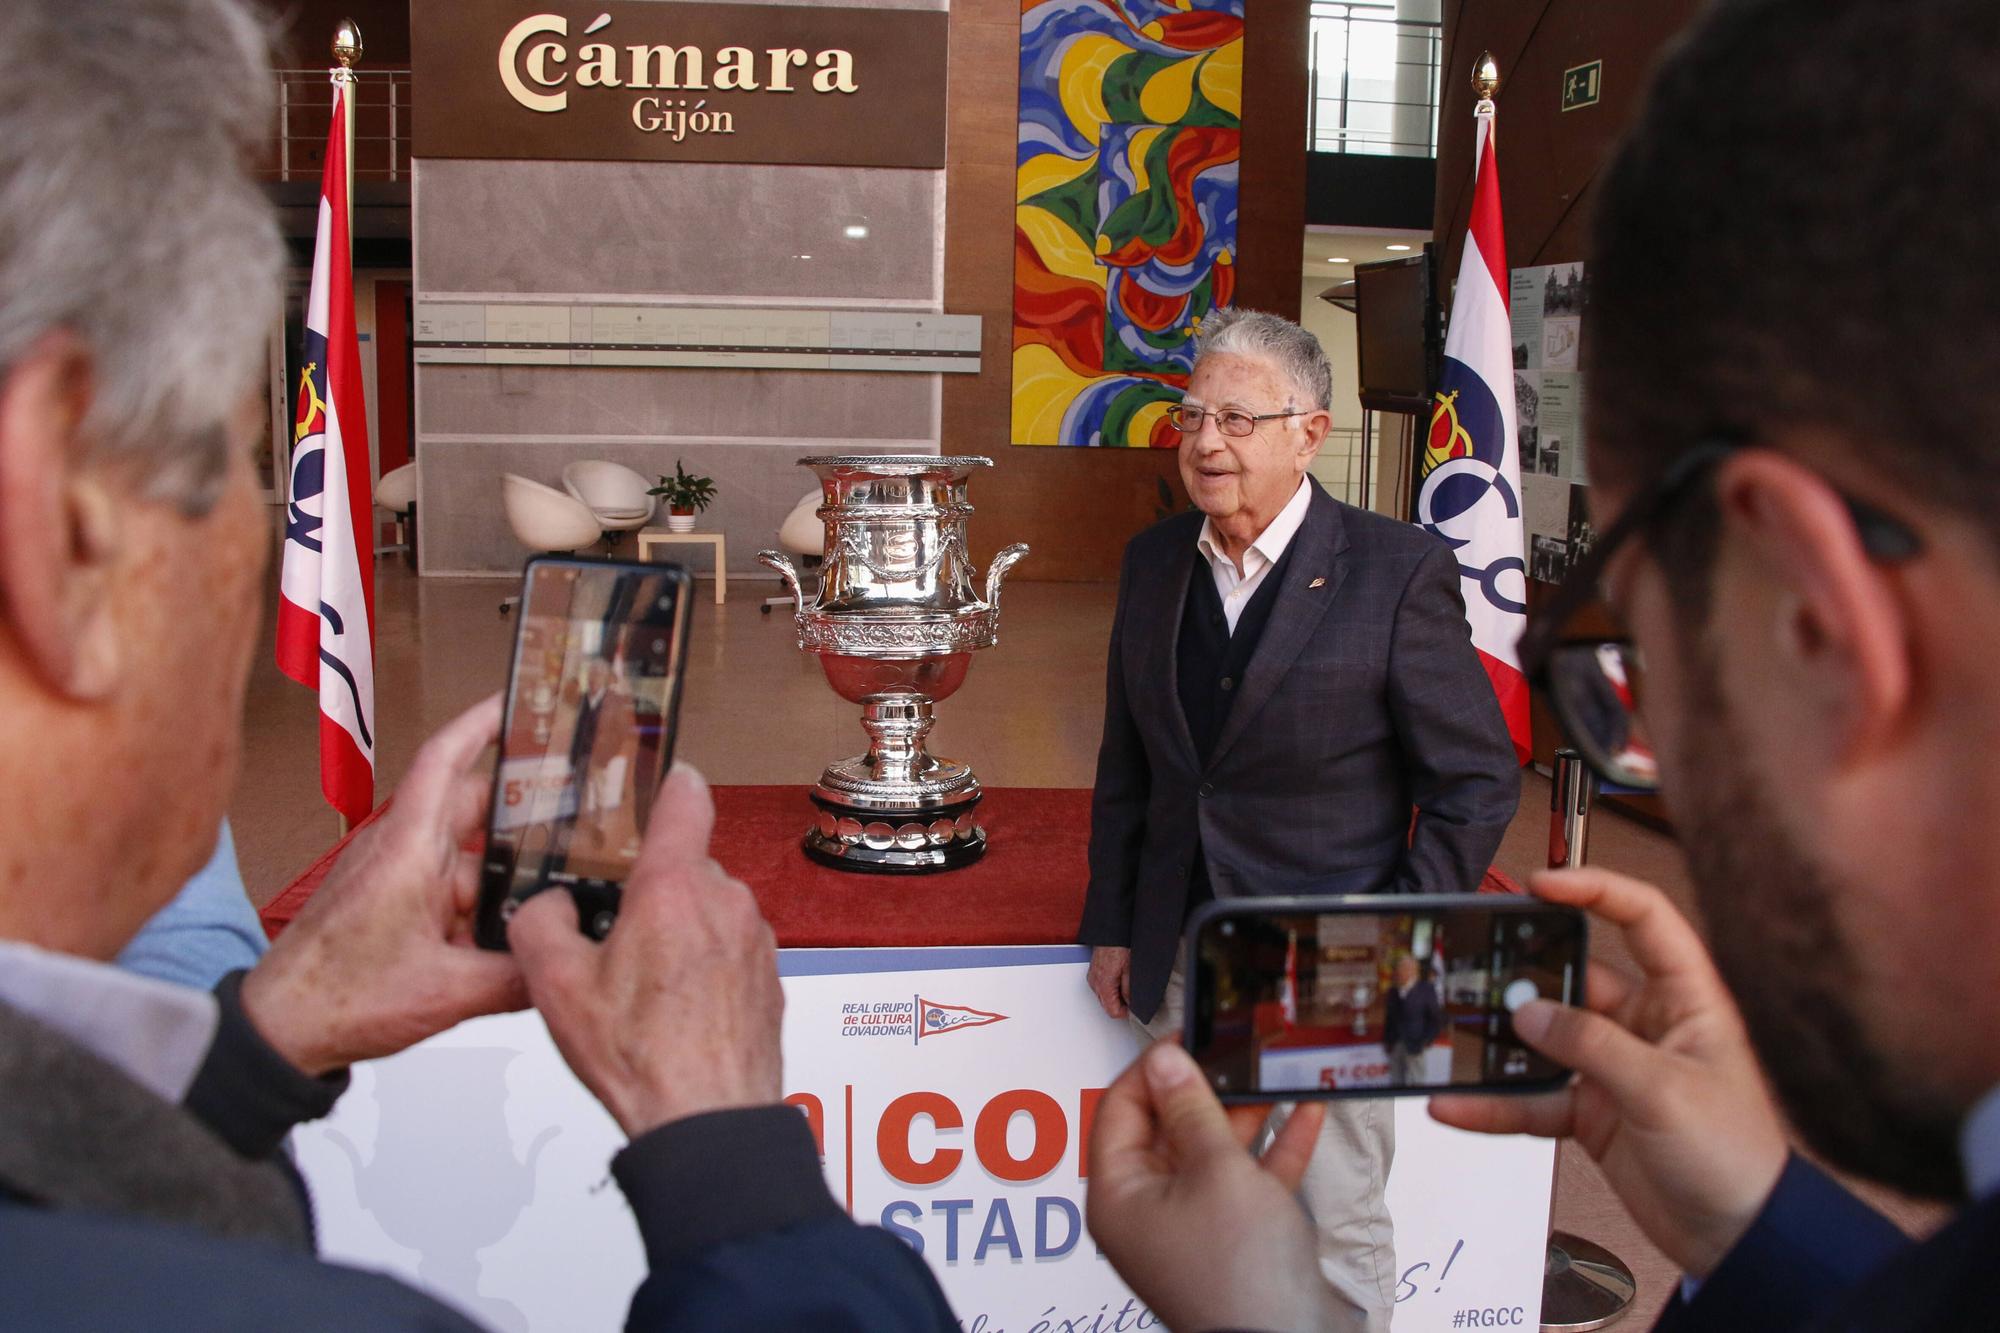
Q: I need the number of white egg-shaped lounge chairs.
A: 4